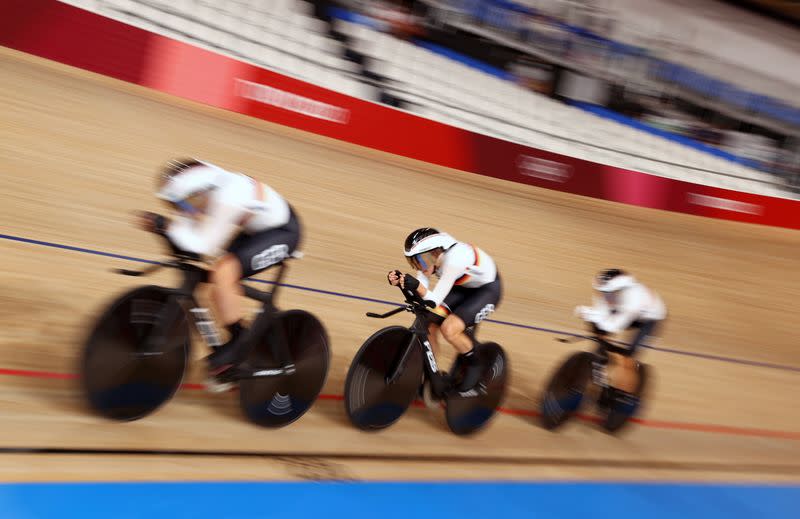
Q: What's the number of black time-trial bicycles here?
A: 3